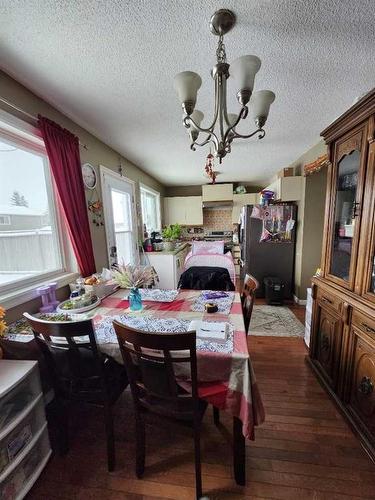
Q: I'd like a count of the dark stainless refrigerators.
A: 1